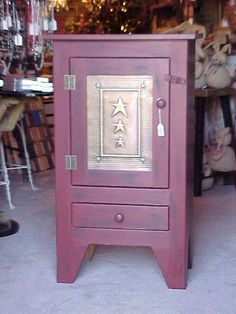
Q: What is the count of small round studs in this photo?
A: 4